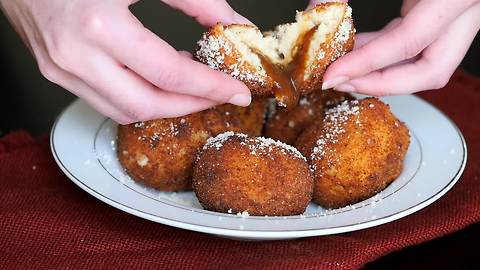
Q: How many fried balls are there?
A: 6